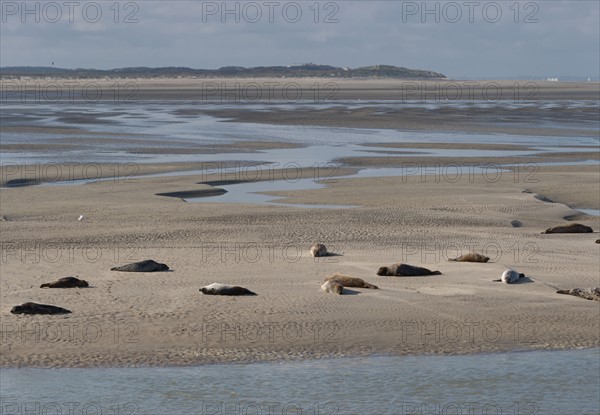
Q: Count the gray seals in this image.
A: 12